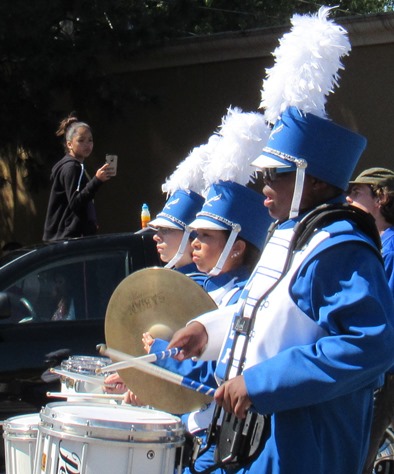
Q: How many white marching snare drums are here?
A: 3